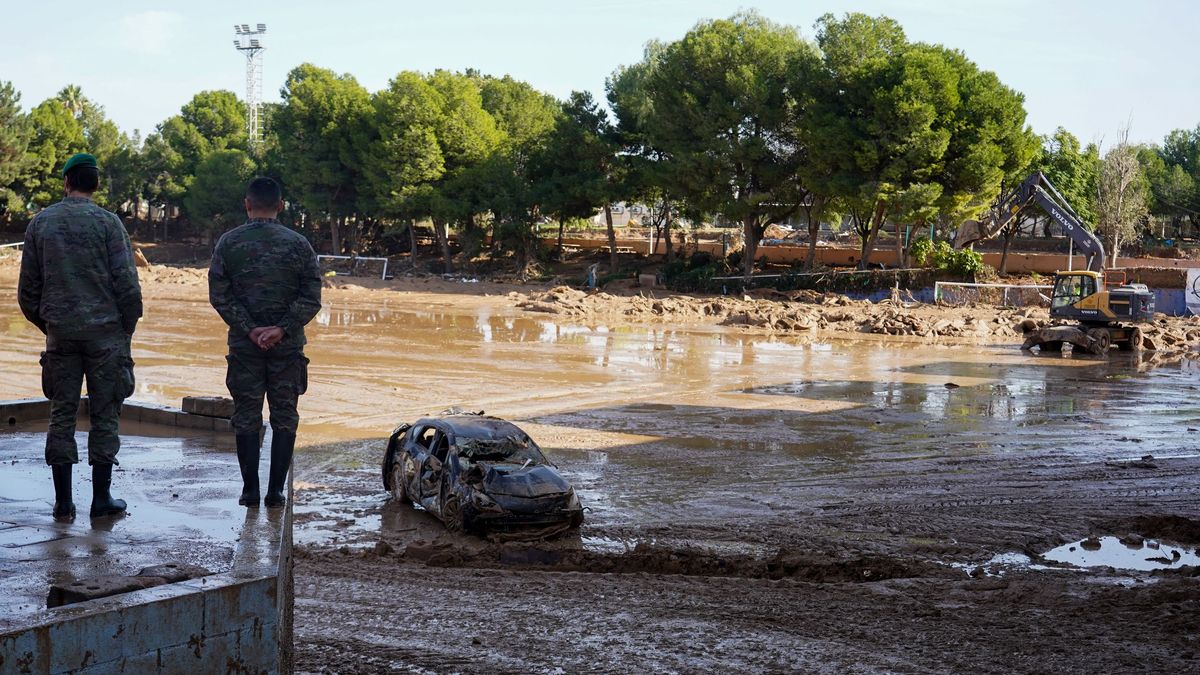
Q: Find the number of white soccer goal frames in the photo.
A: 2